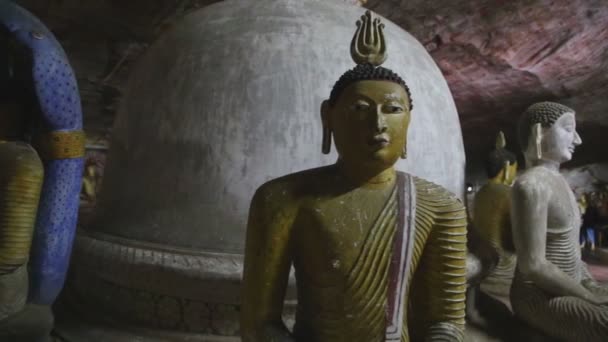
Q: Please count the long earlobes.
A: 4